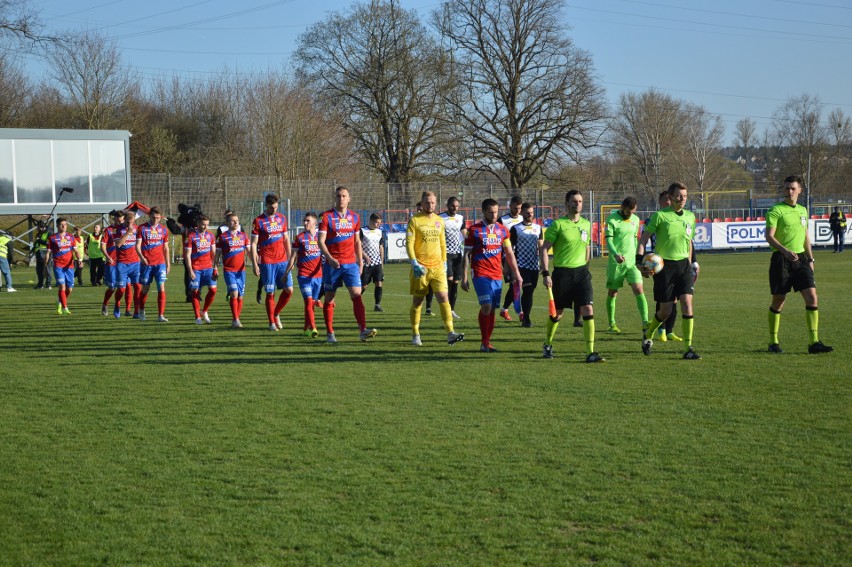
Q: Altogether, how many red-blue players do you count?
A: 10